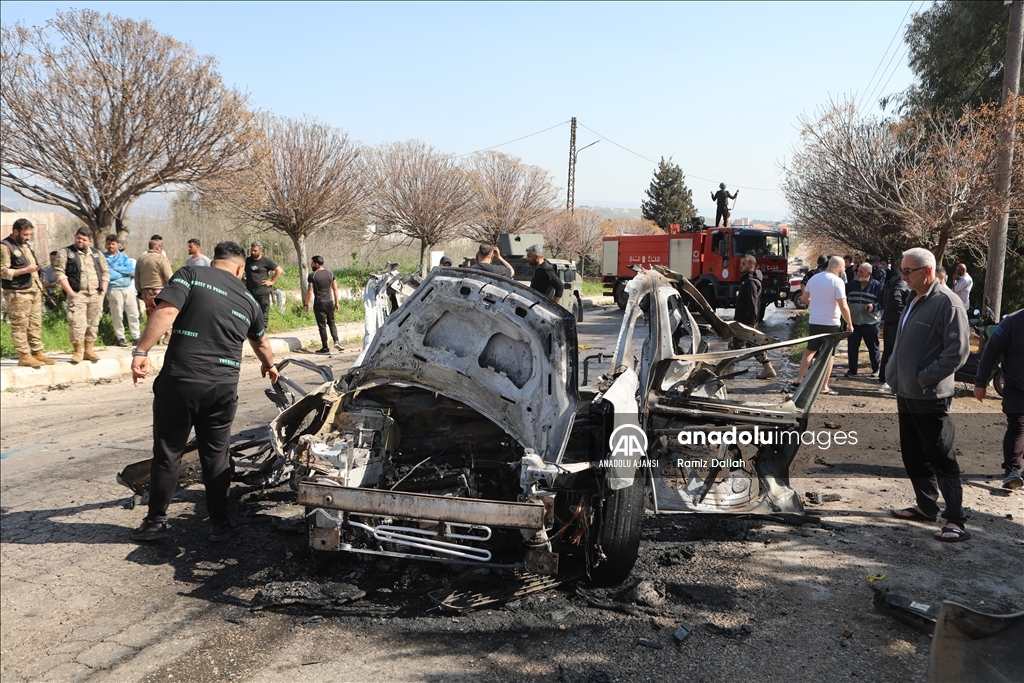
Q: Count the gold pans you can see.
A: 0